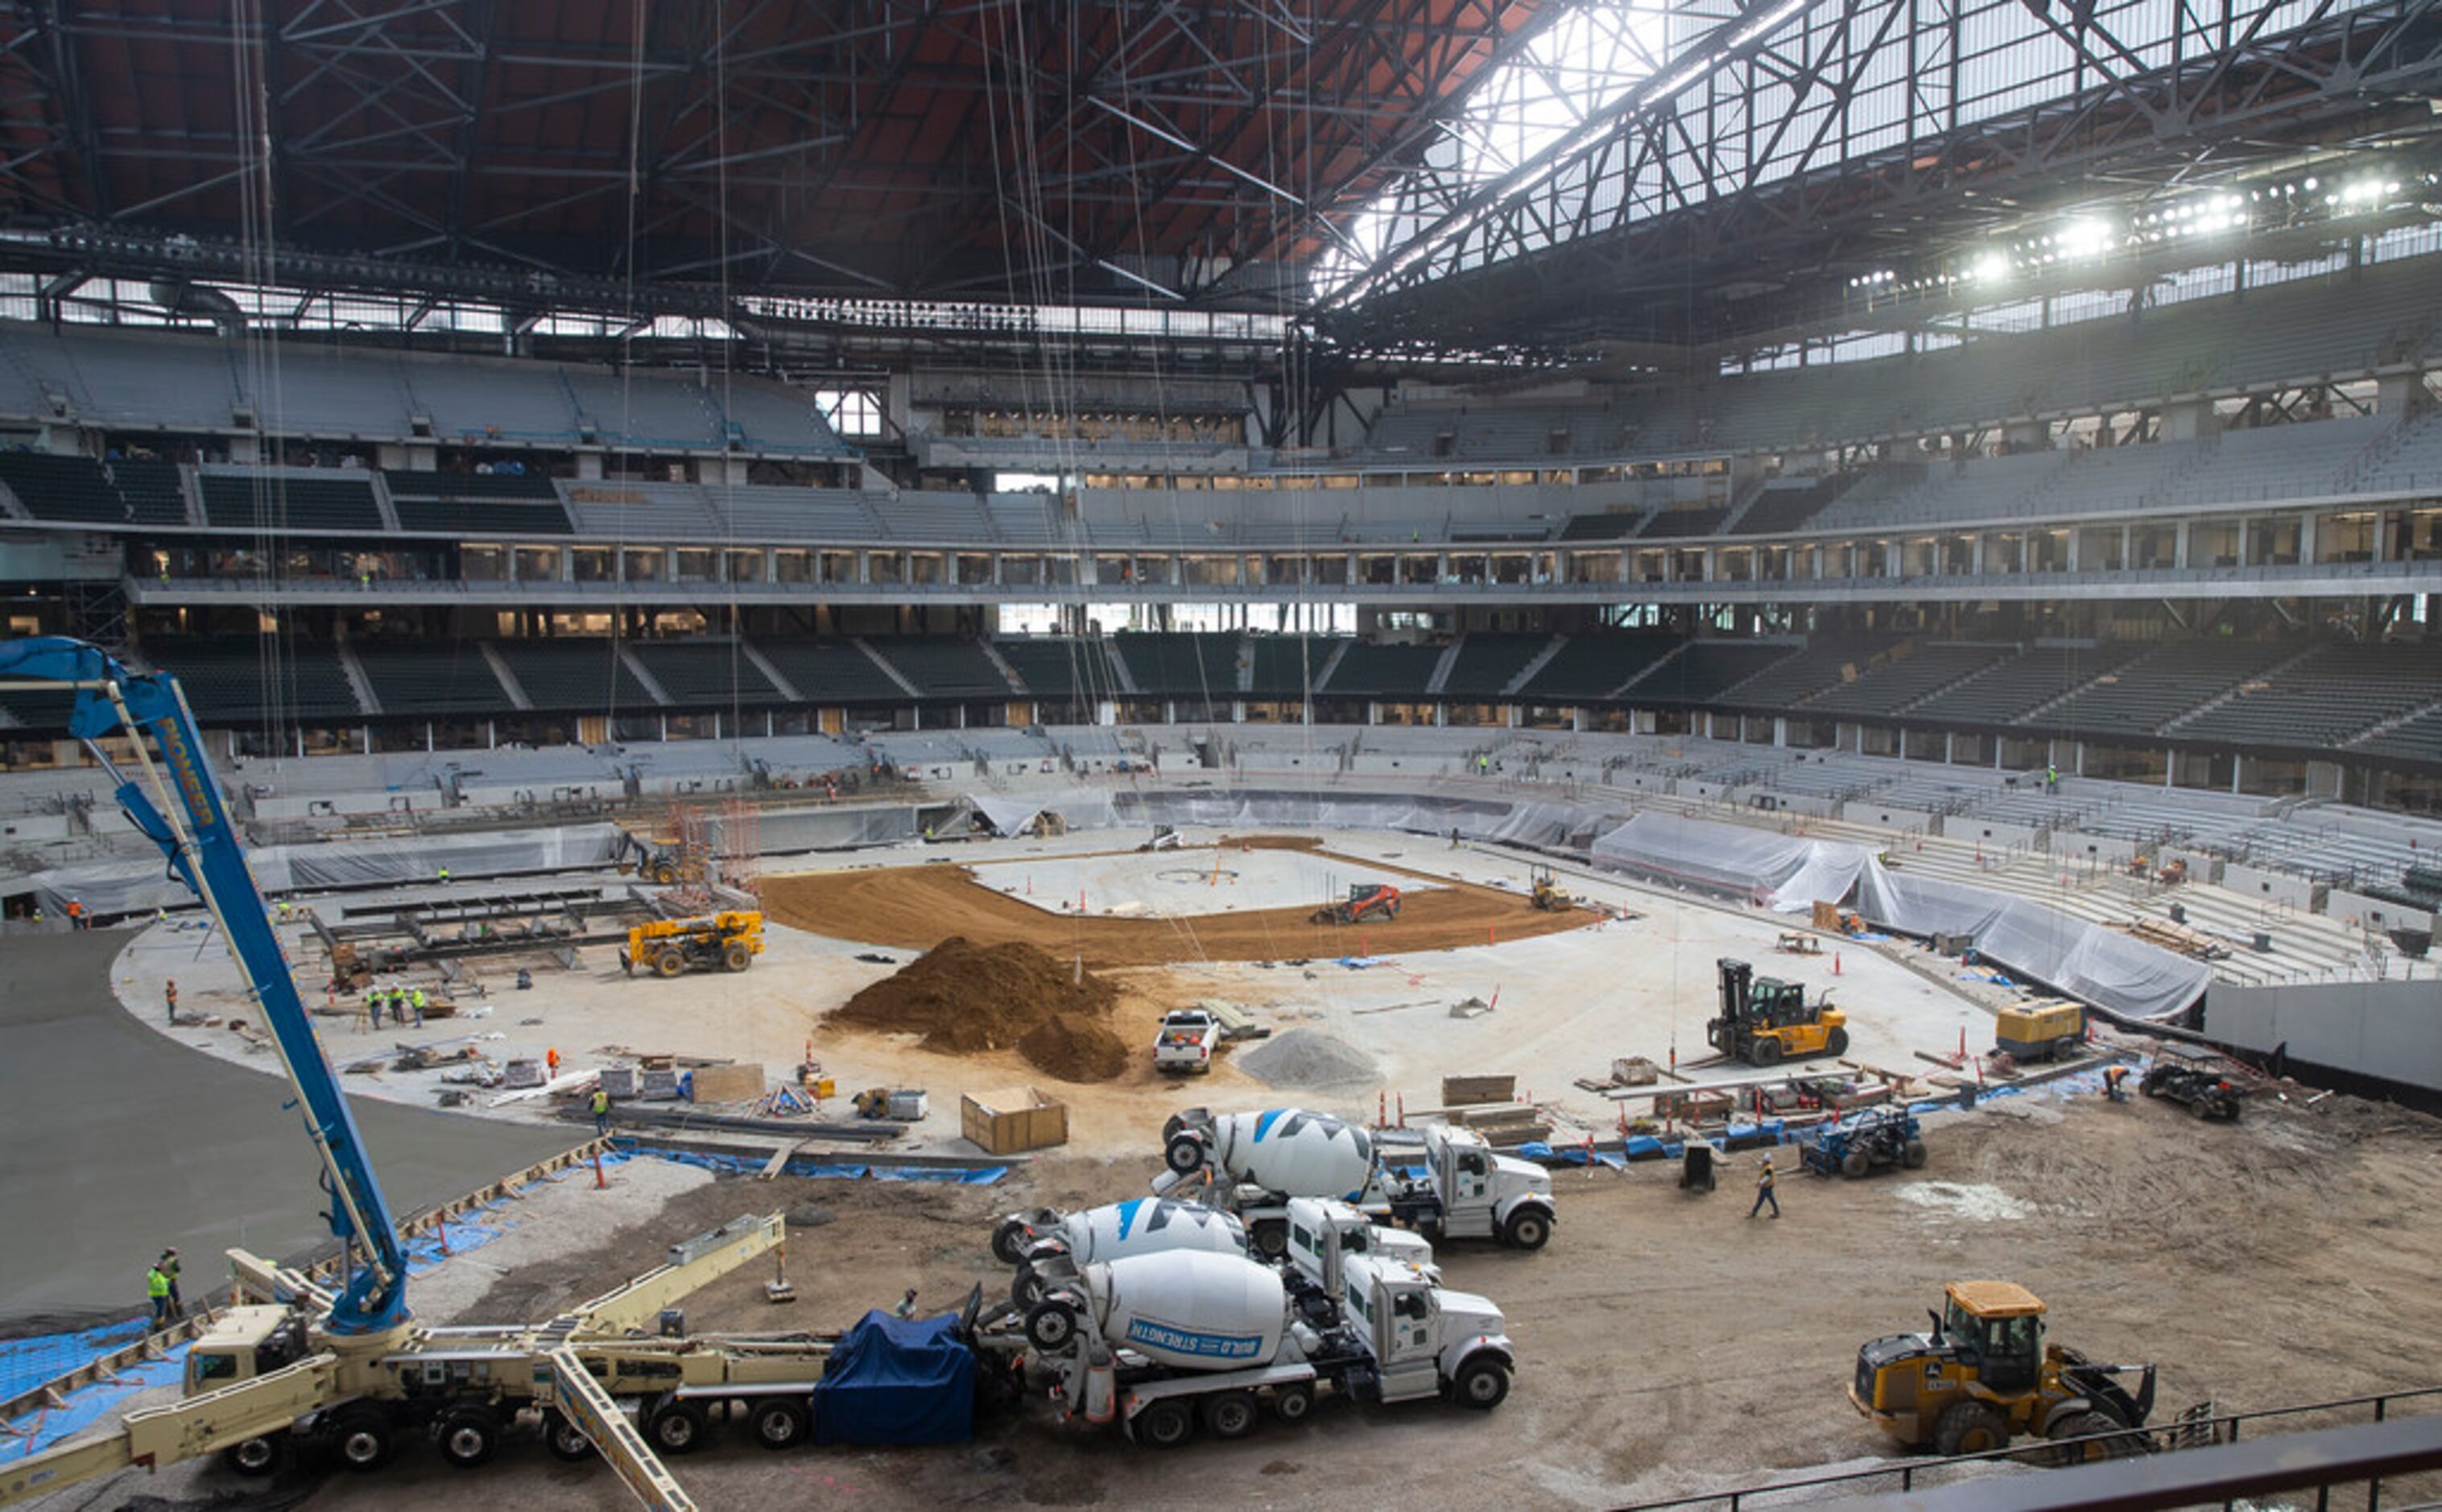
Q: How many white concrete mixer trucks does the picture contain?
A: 3